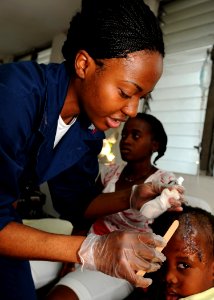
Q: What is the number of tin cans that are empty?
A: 0